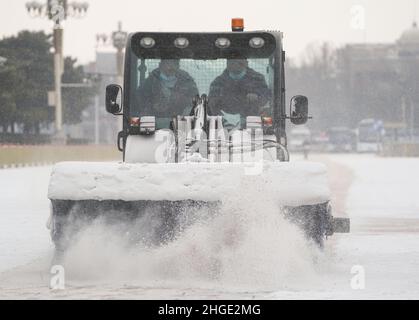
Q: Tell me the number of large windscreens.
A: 1